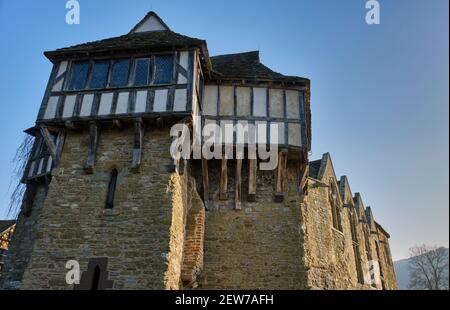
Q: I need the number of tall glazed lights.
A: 5